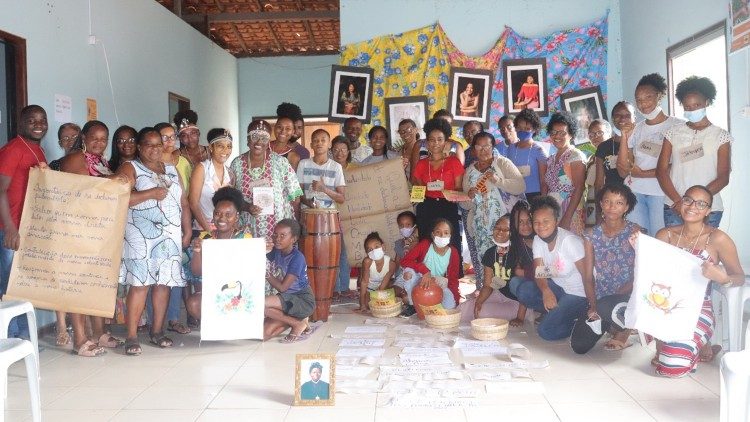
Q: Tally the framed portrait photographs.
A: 6